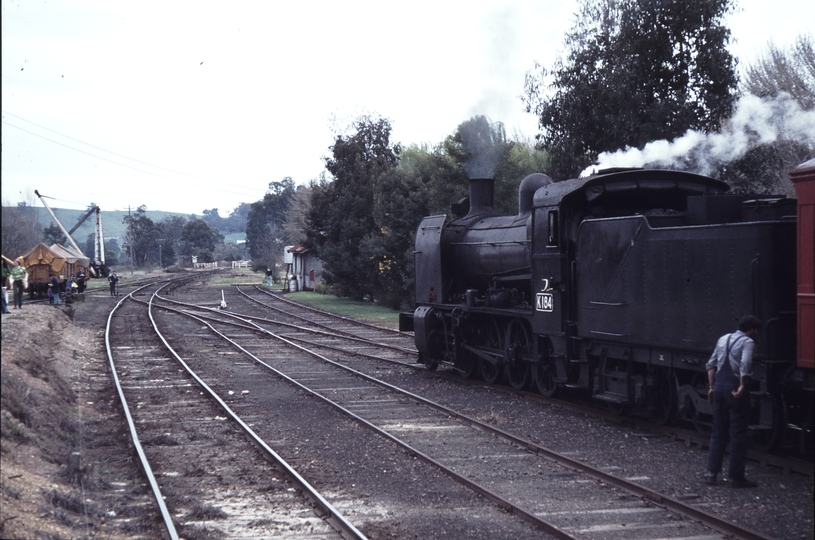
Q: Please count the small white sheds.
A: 1